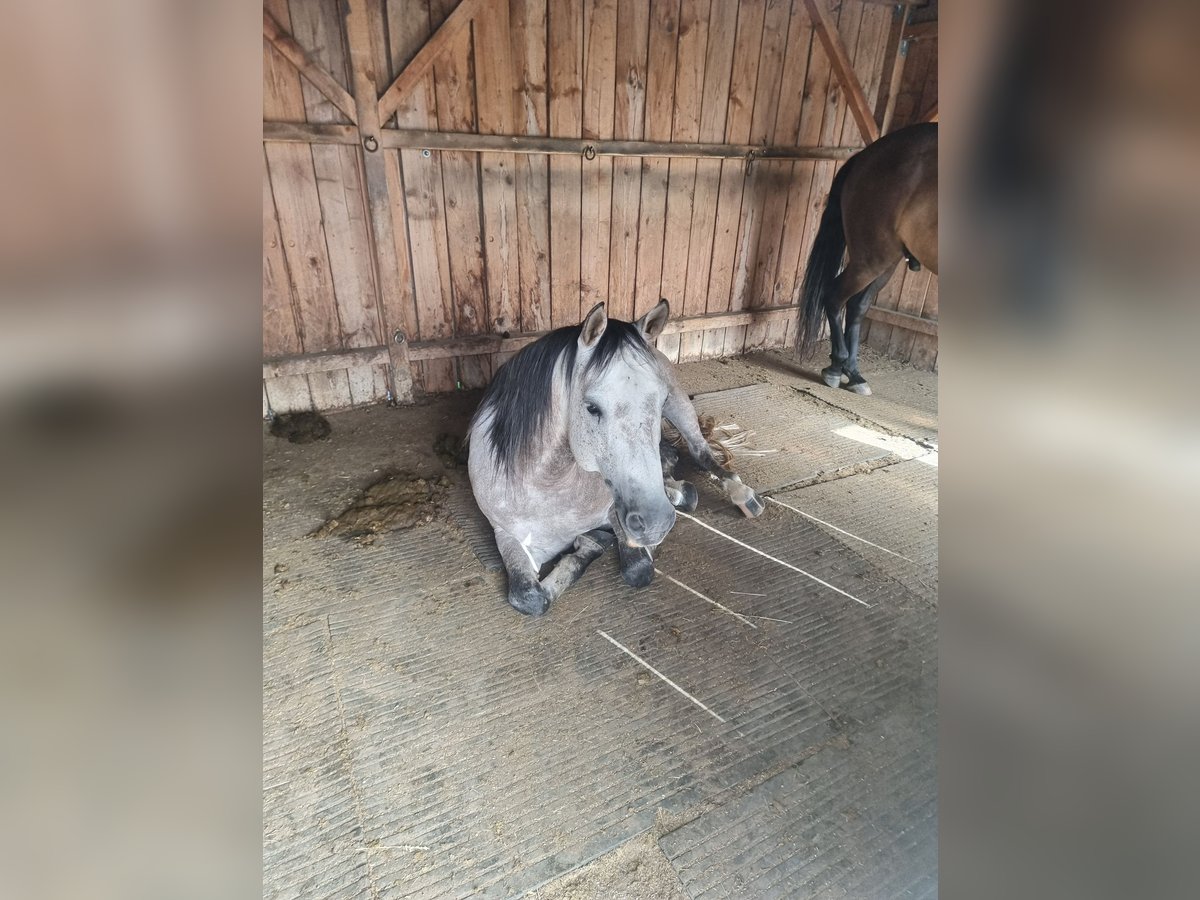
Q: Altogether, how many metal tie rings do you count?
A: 3